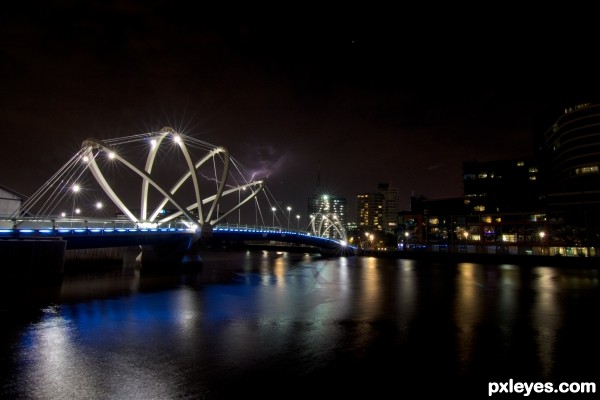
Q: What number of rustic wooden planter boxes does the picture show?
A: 0